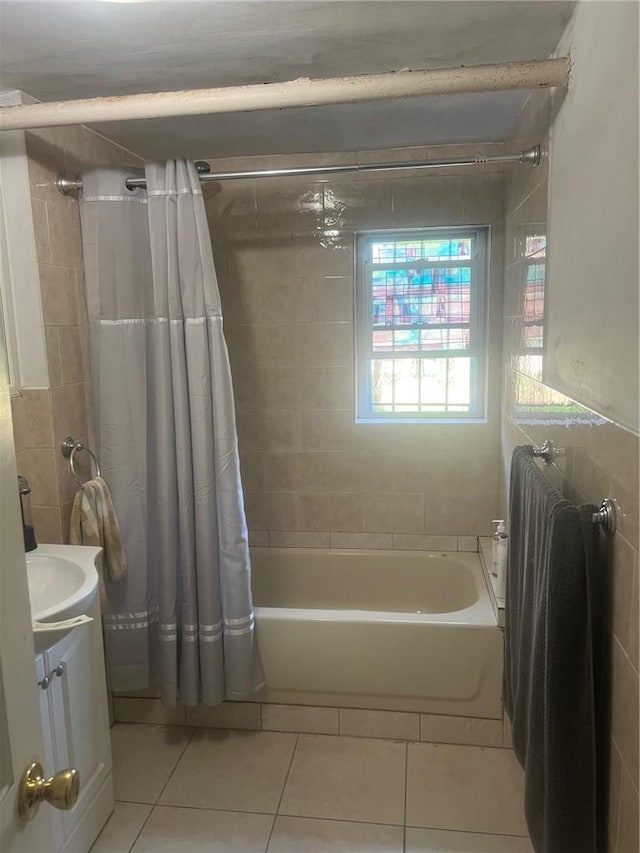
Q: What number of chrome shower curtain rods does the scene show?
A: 1